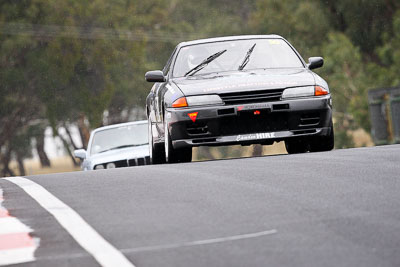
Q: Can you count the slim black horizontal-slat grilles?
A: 1